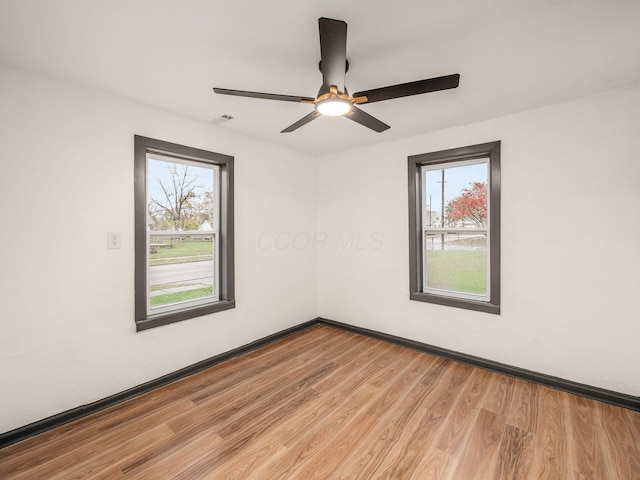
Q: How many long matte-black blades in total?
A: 5